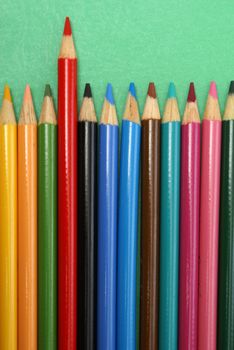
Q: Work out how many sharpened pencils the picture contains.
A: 12